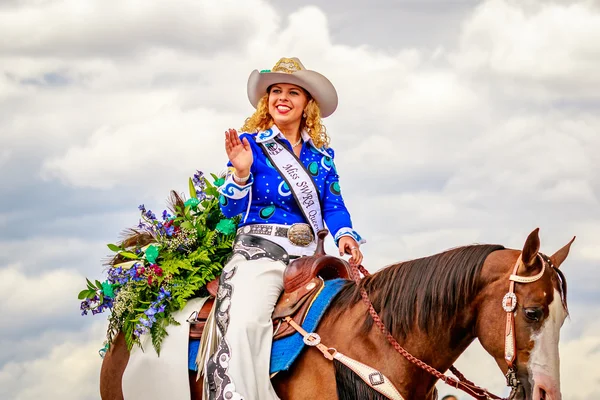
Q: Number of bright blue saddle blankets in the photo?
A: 1